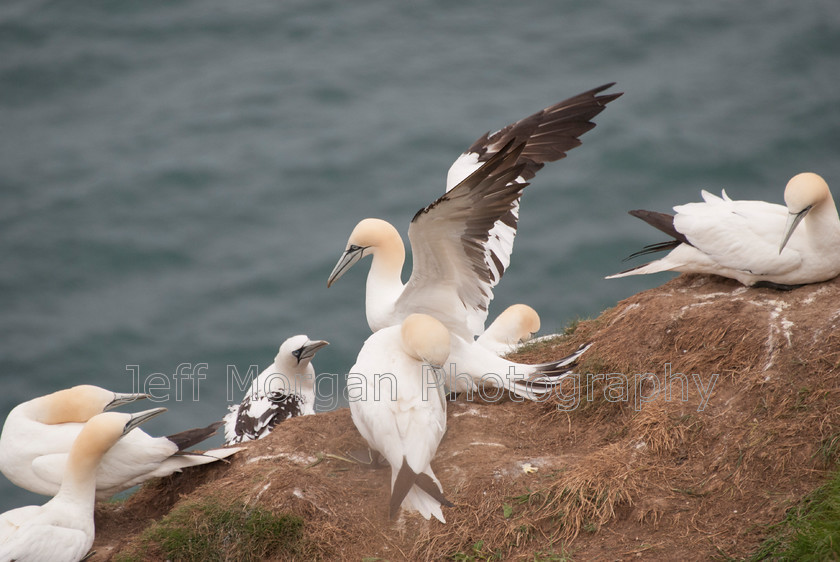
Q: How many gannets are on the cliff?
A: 7